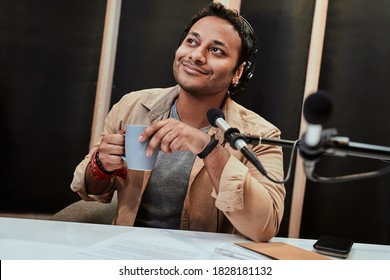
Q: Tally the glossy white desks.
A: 1